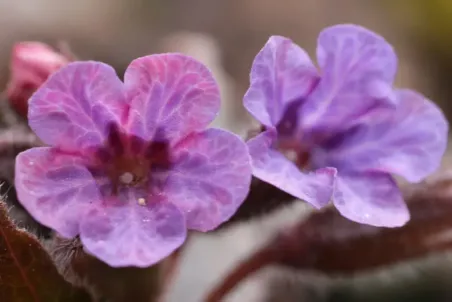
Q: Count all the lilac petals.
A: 10